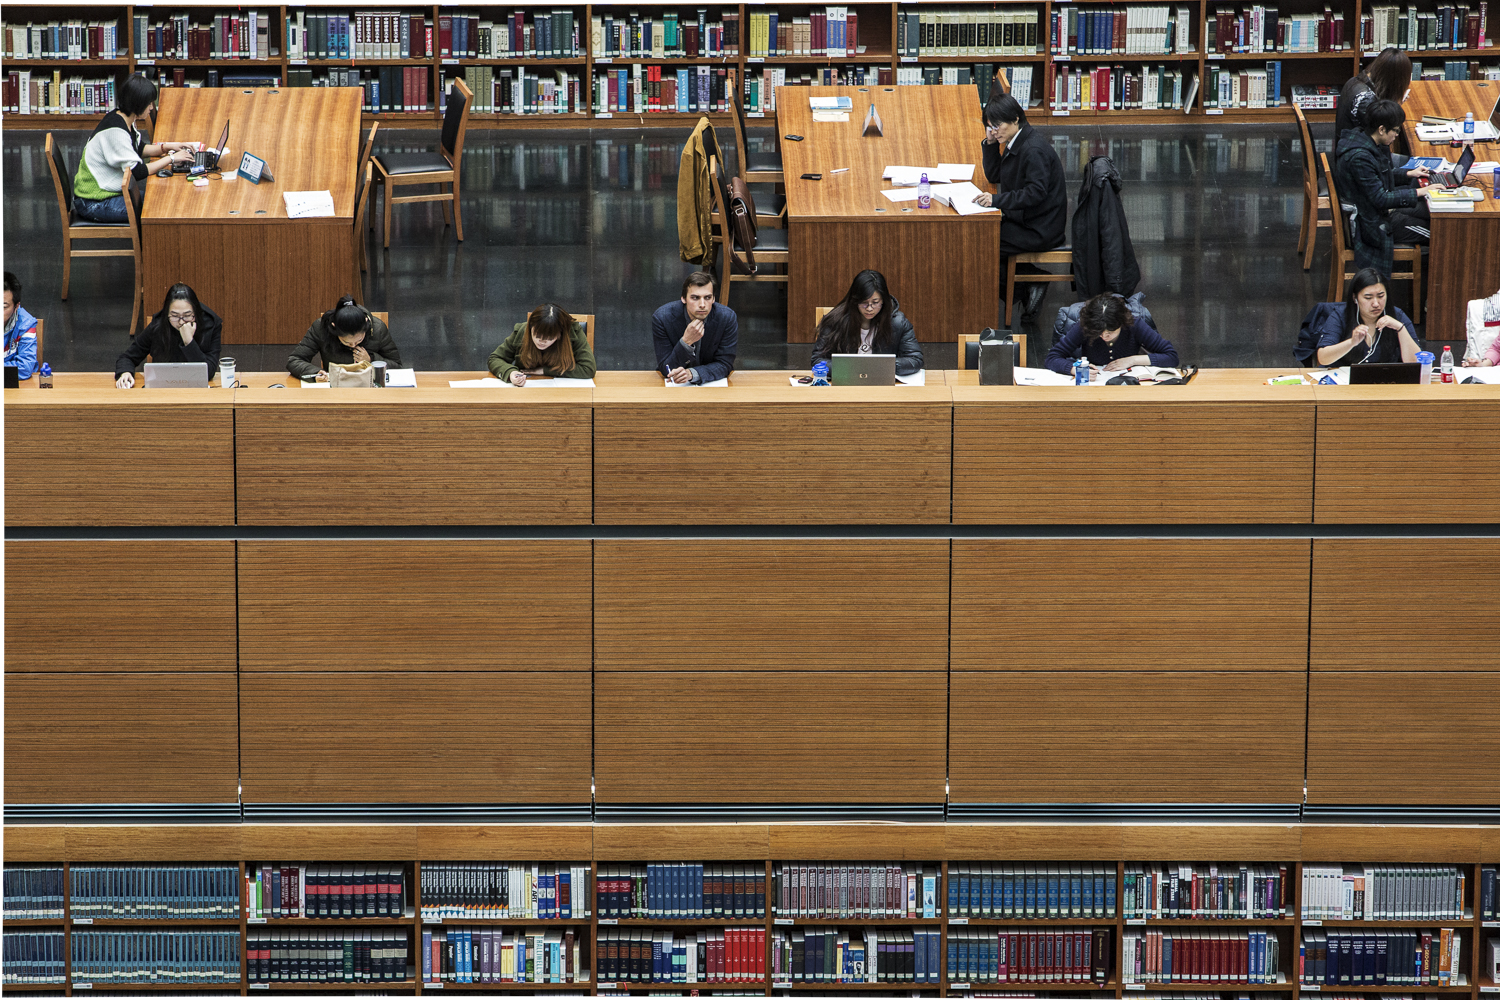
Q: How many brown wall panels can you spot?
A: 15